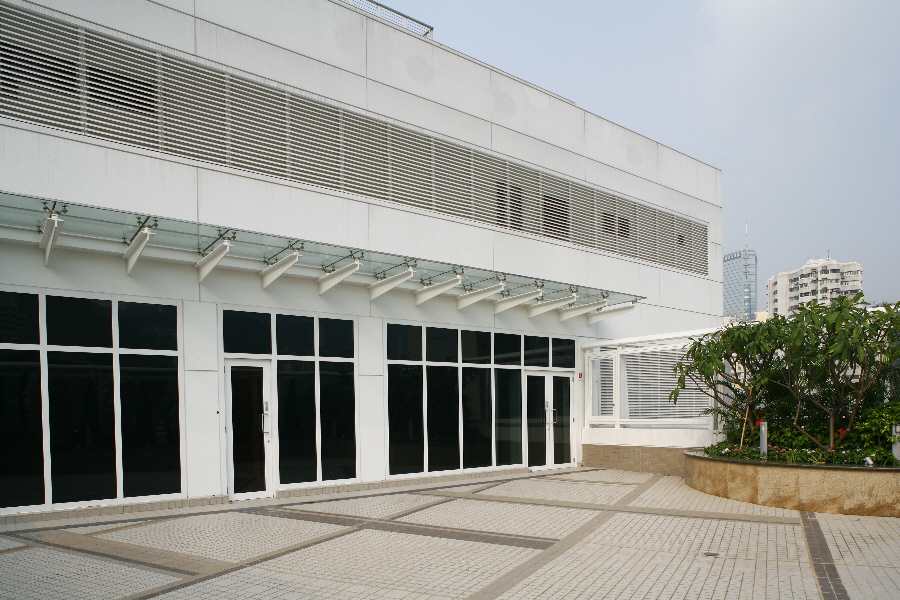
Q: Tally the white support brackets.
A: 12